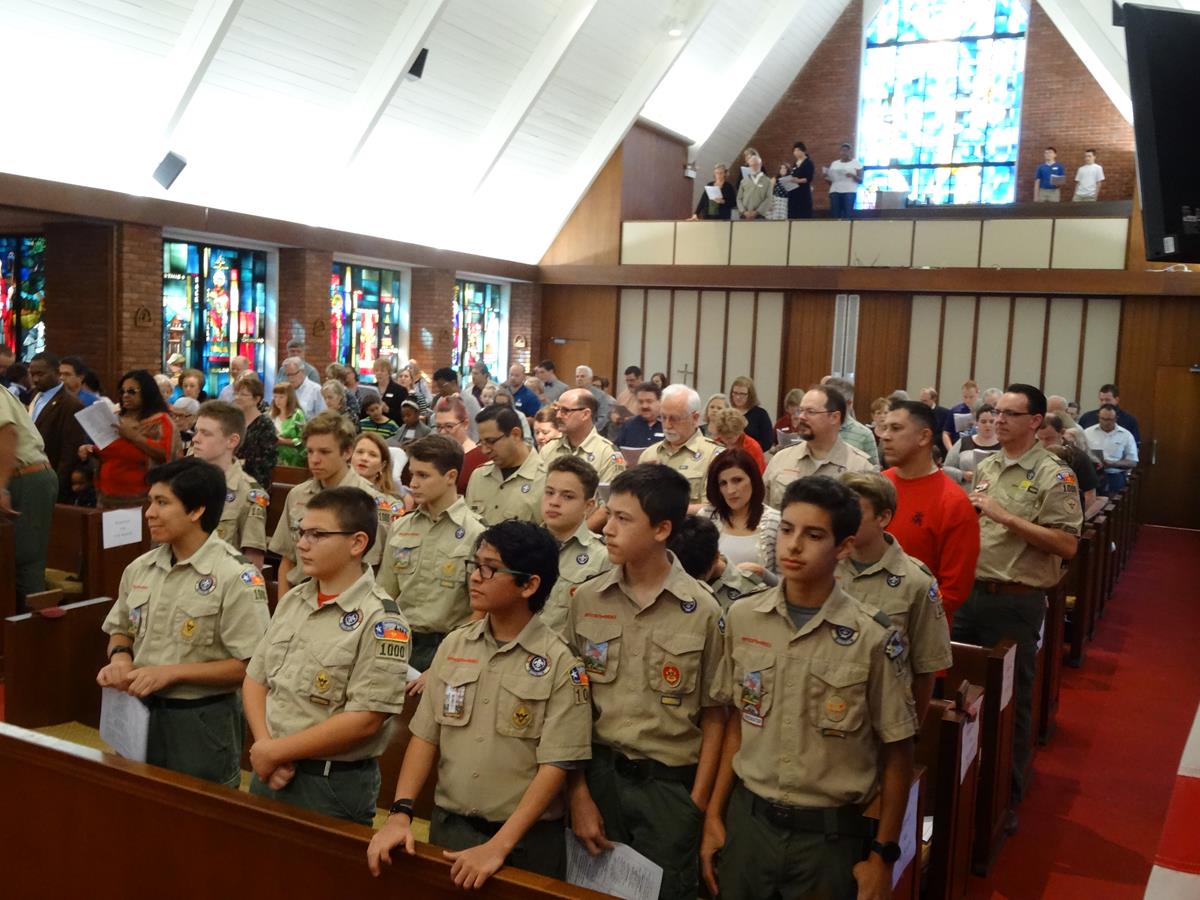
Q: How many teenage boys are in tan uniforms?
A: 11